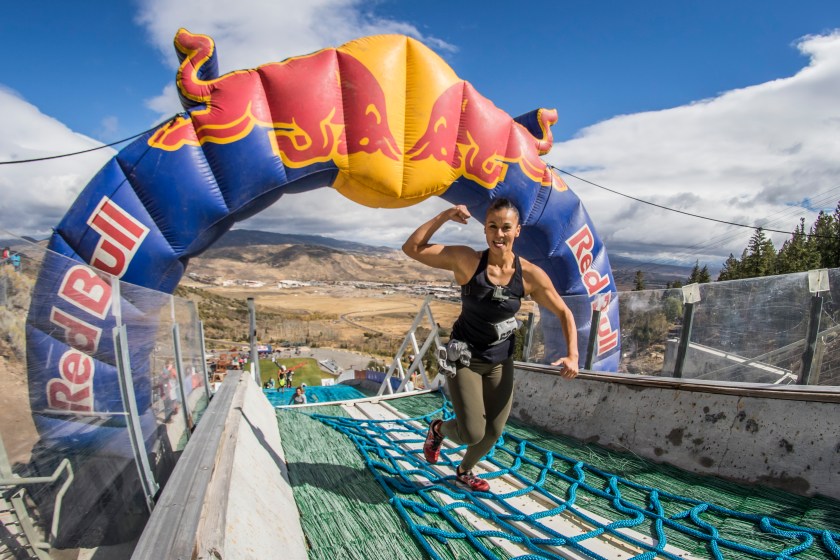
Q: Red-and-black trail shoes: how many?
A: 2